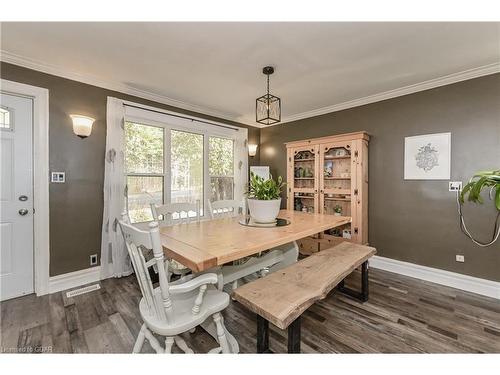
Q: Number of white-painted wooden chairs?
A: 3